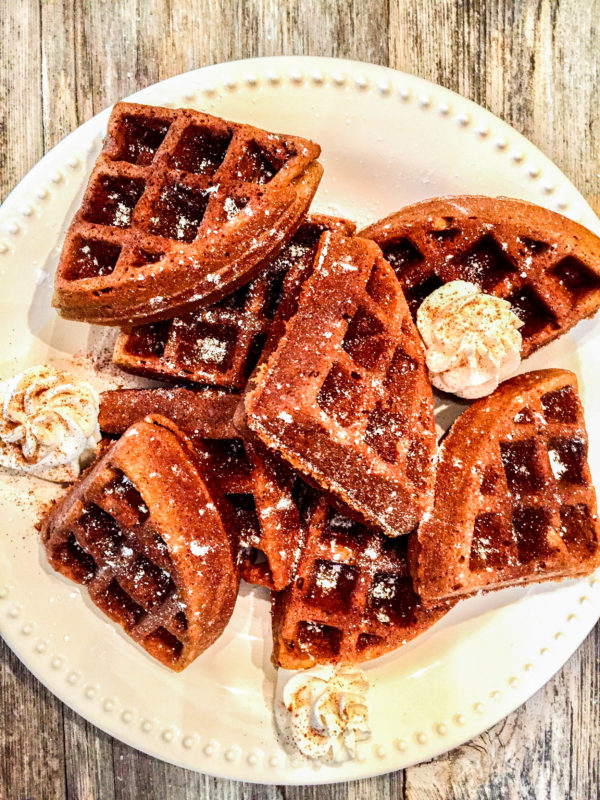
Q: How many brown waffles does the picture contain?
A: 8